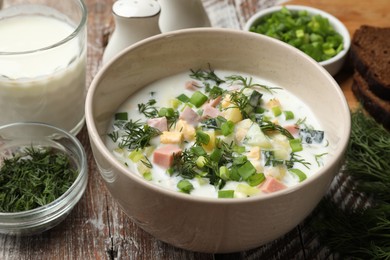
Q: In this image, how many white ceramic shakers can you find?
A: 2